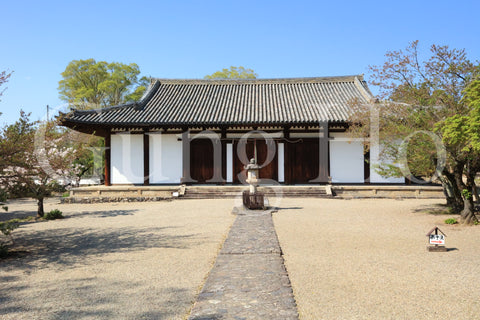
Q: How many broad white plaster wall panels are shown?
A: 4